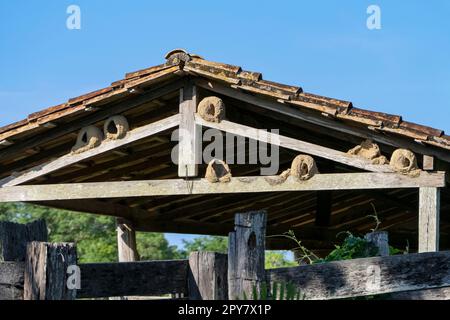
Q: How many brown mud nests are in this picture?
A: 7